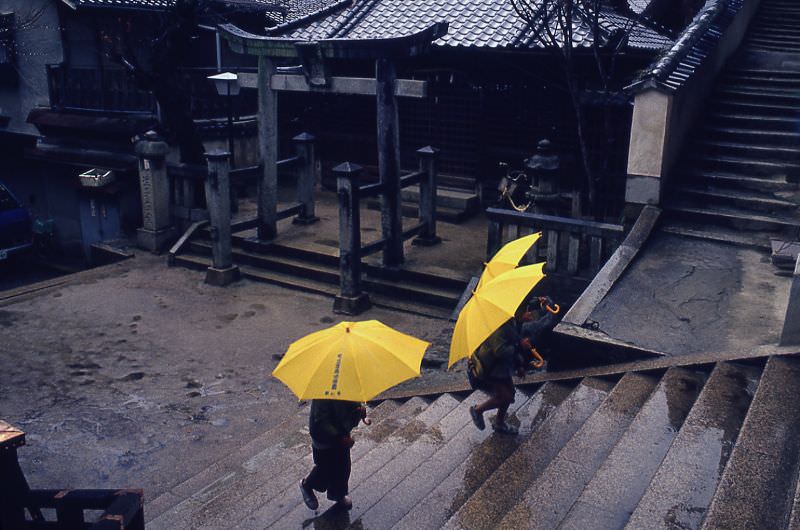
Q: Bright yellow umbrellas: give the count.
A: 3